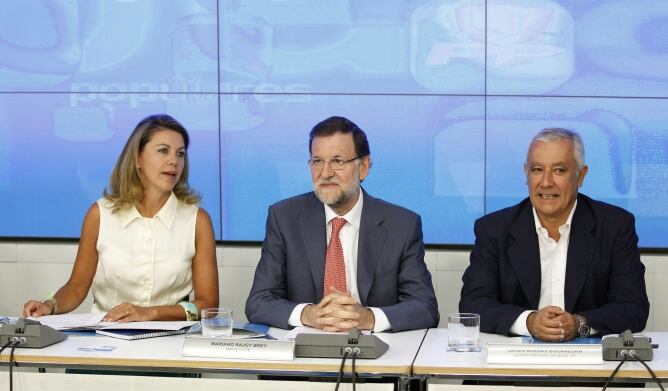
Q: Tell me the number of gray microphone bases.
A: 3